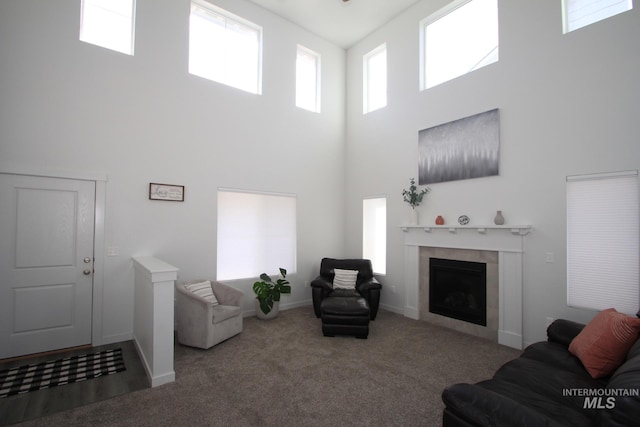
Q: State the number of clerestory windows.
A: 6